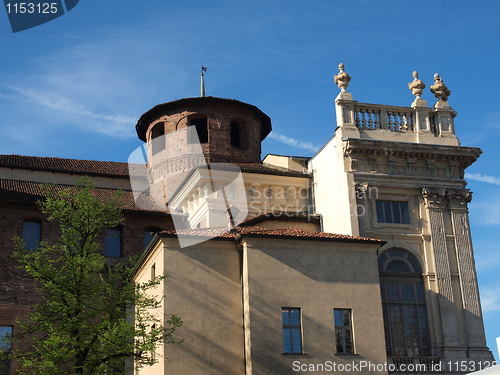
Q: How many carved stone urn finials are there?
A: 3